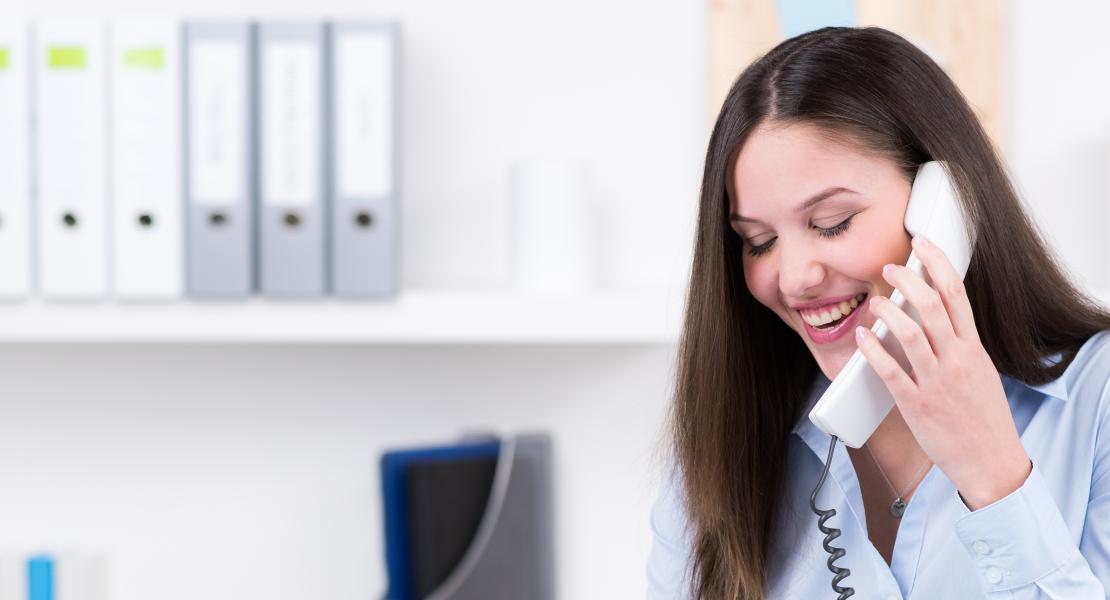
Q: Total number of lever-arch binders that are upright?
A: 6